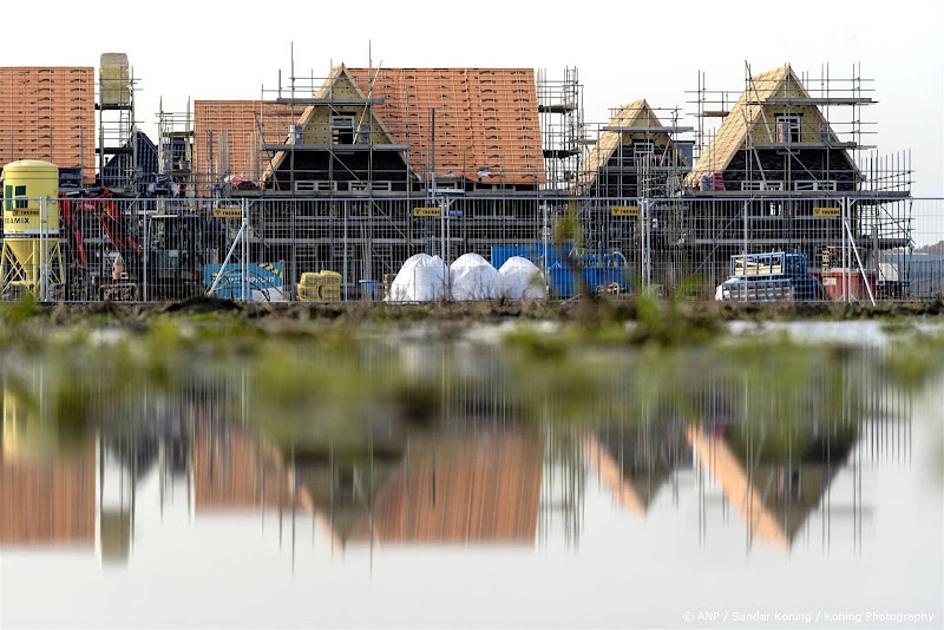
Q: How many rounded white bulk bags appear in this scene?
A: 3